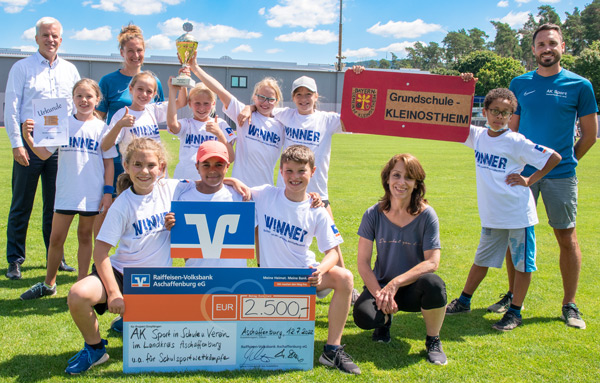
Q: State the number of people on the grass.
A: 13